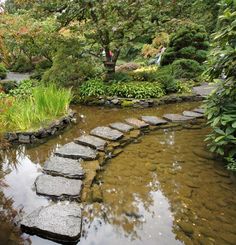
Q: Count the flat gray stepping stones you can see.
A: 12